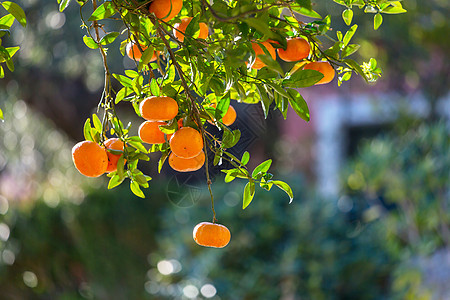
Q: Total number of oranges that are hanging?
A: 14